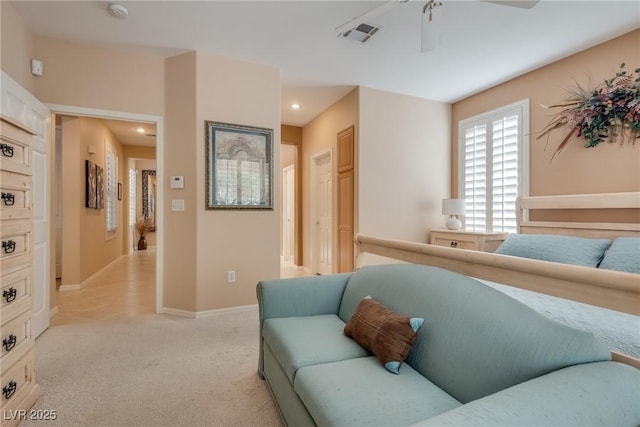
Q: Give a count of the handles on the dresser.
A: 6